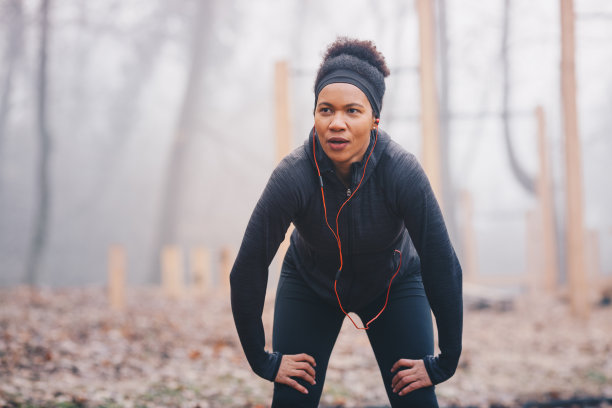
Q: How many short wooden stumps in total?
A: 4